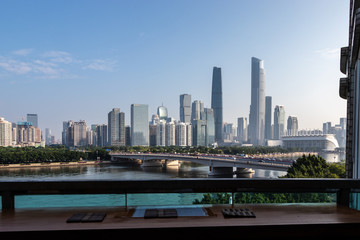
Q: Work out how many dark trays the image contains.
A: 3